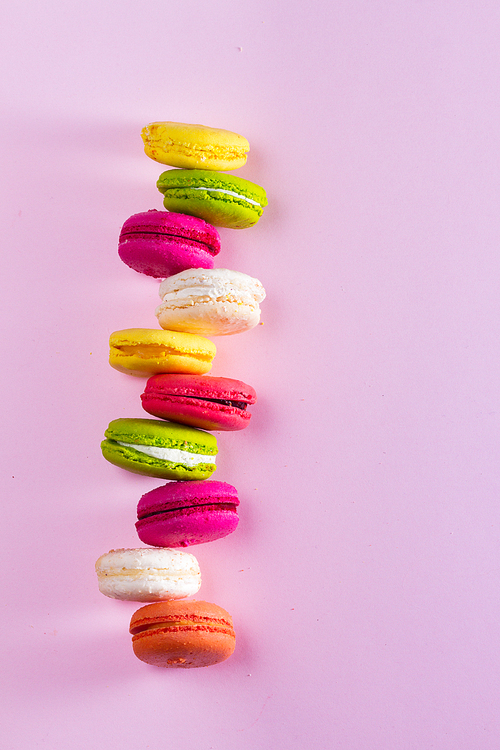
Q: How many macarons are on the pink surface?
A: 10